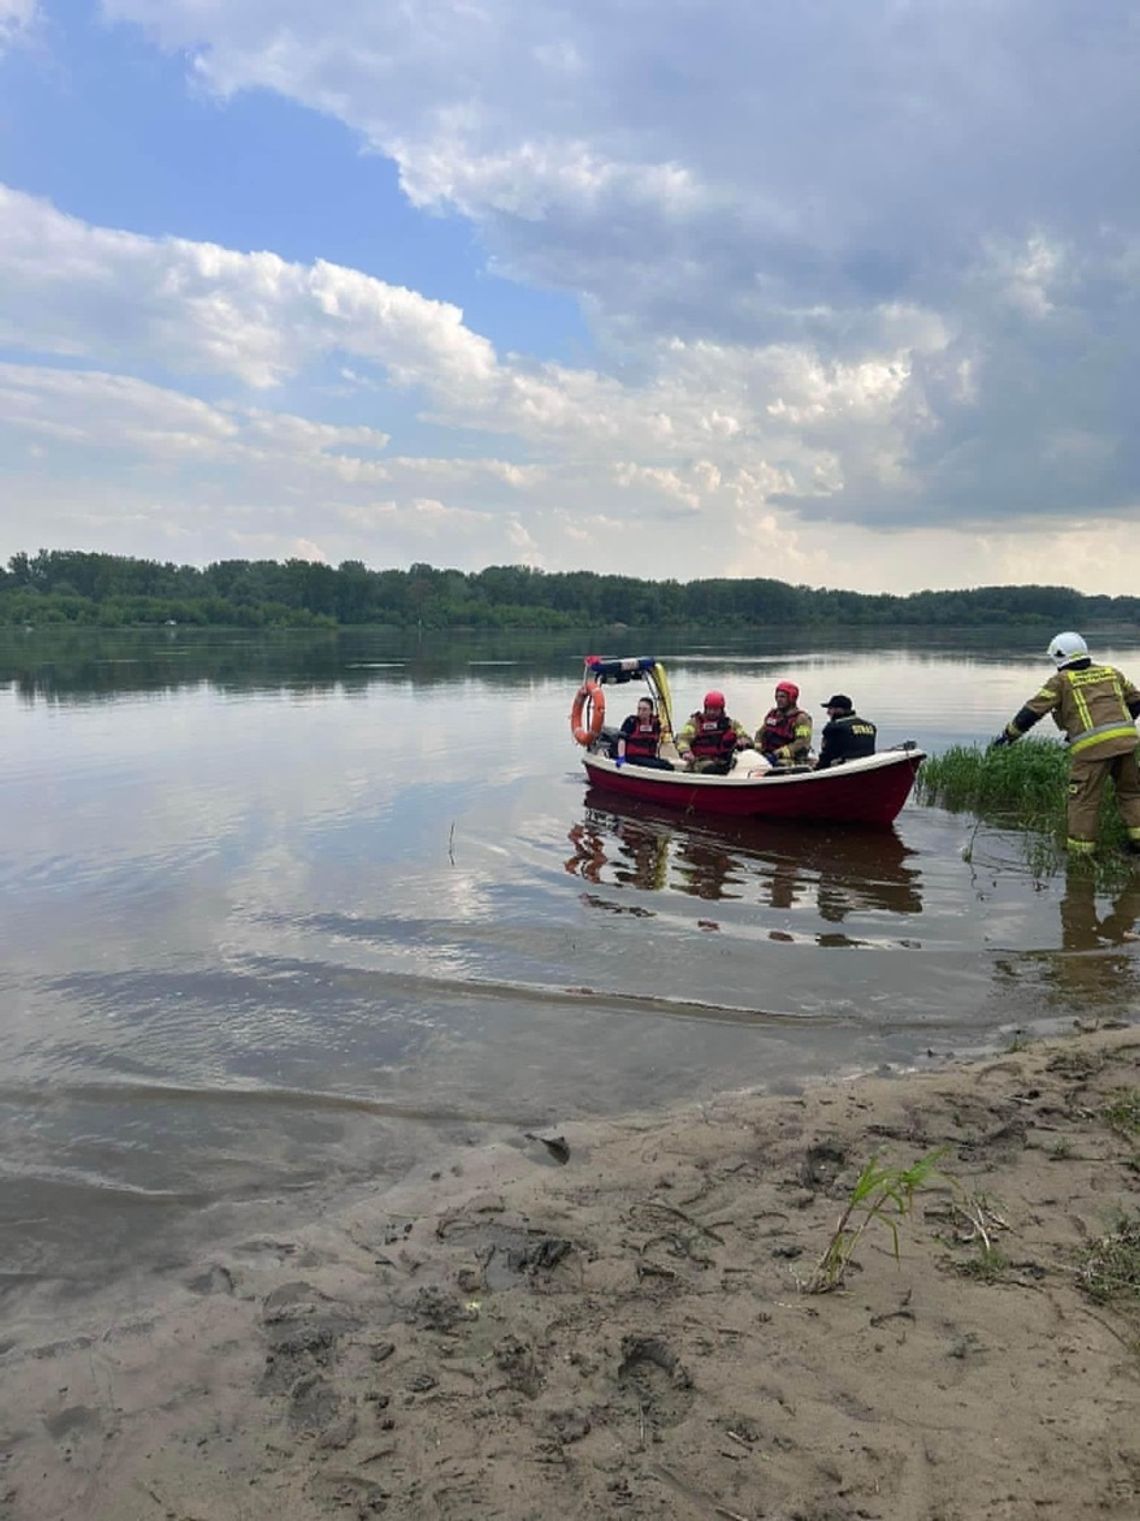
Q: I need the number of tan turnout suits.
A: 3